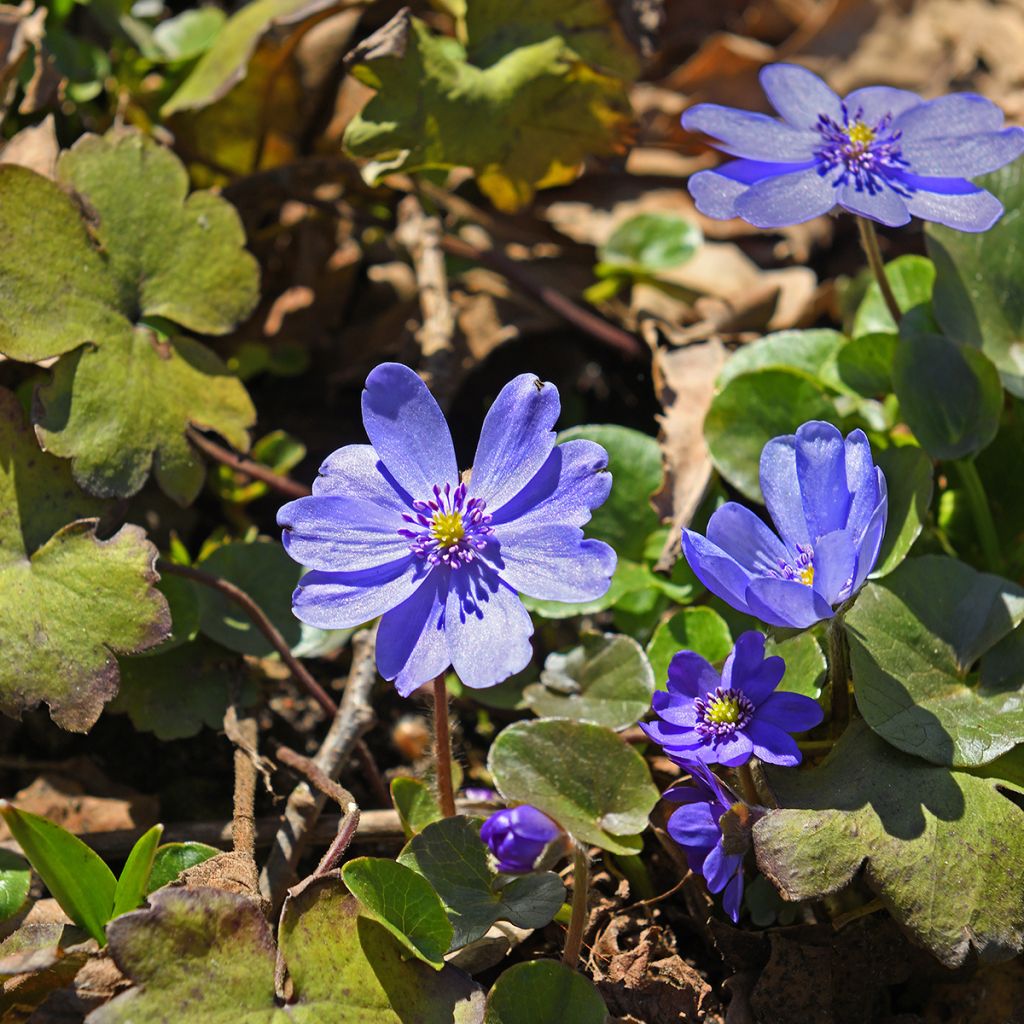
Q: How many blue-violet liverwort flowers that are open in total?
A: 5